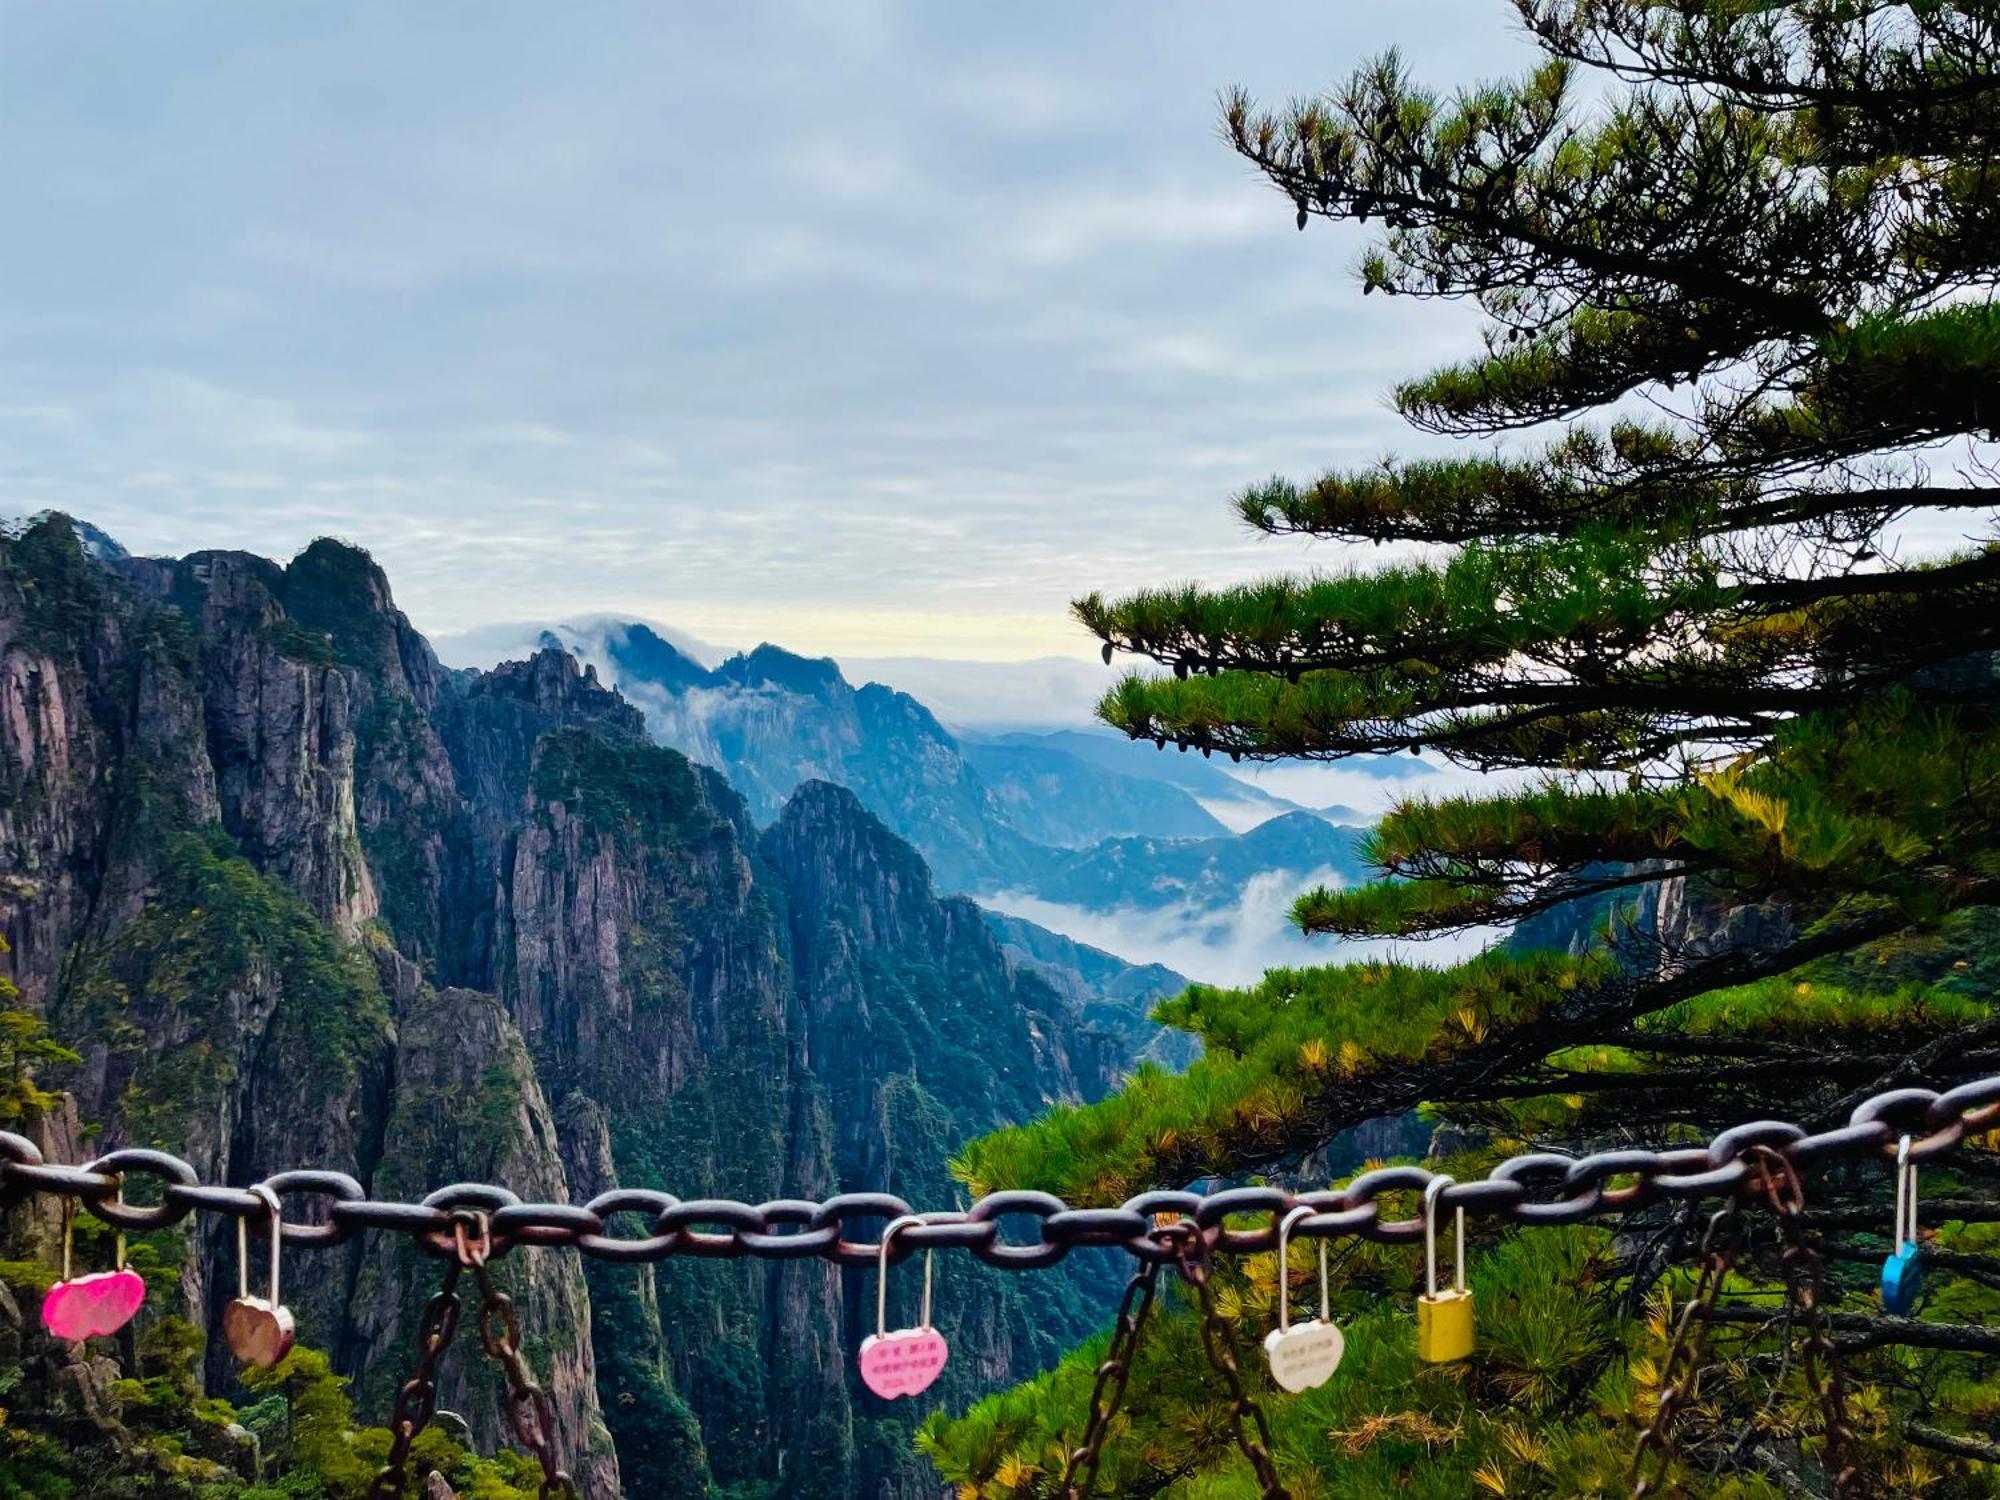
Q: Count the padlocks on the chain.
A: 6